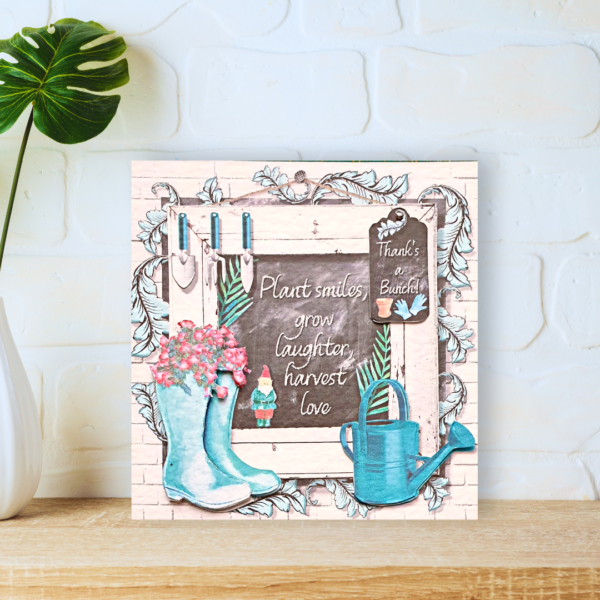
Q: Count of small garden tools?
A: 3